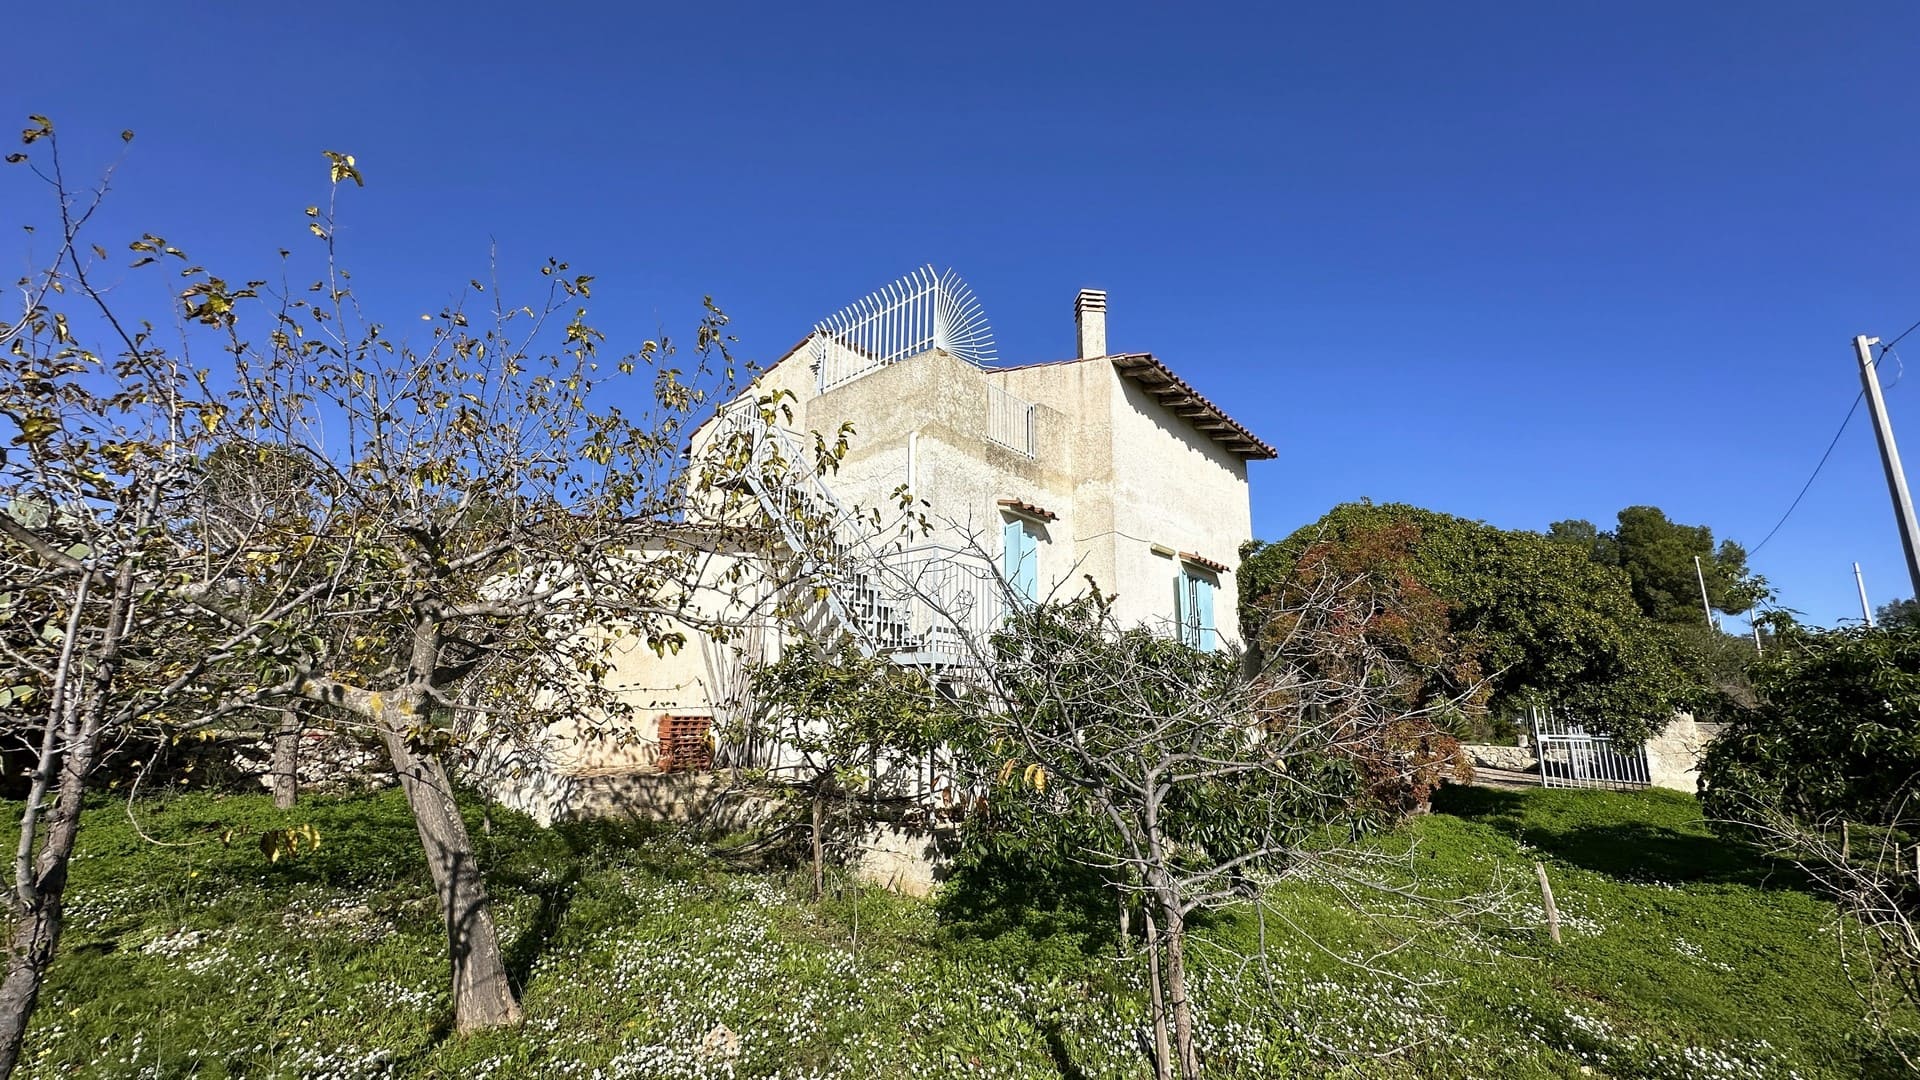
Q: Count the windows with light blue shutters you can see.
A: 2